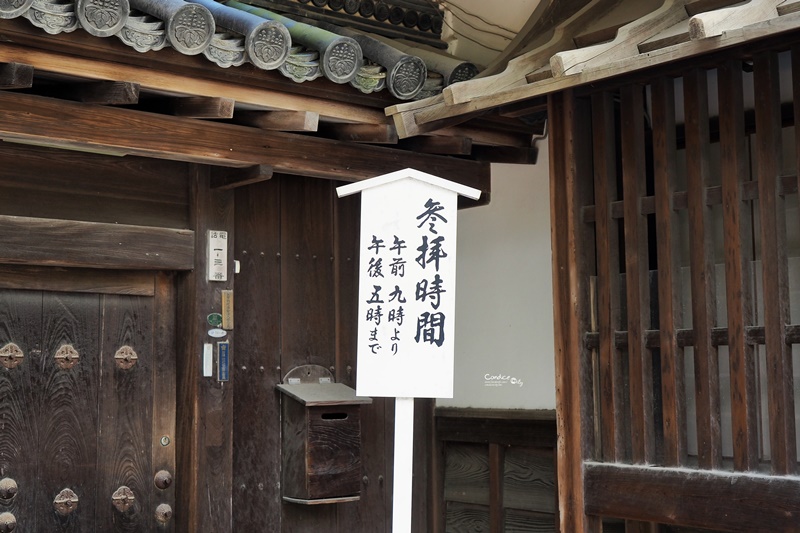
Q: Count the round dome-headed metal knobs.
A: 4